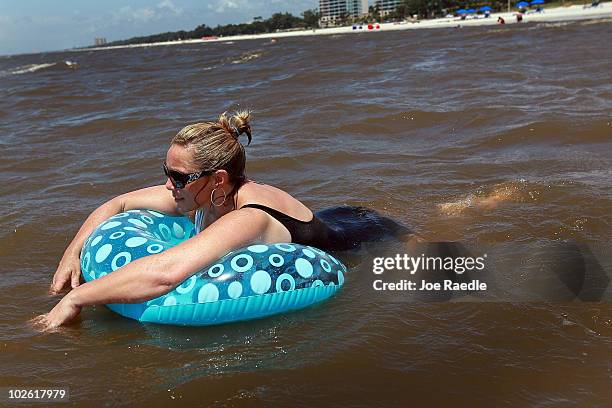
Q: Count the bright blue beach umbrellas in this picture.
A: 5